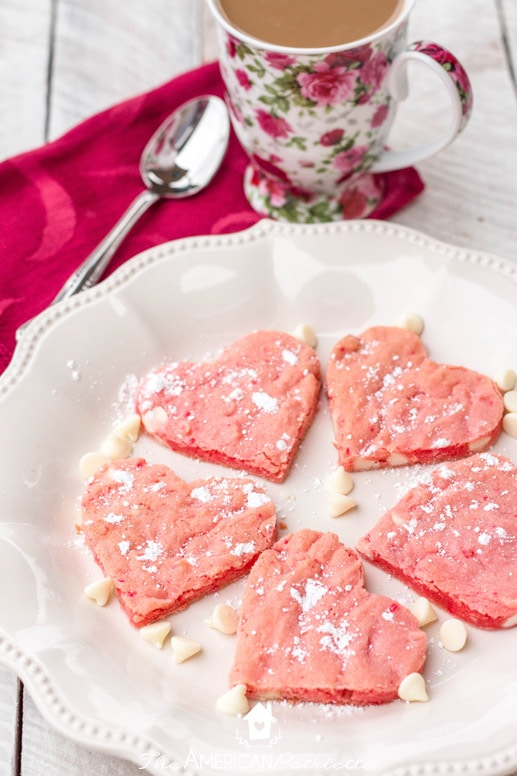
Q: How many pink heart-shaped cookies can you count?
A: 5